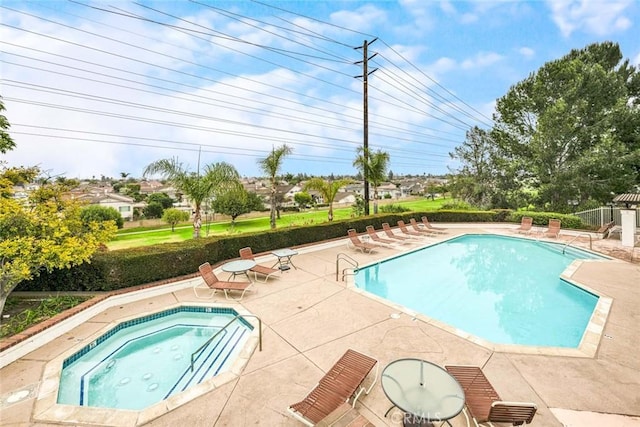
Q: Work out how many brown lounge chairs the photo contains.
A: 12